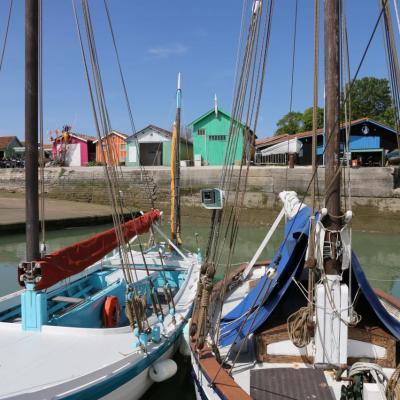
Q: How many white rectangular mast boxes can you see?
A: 1